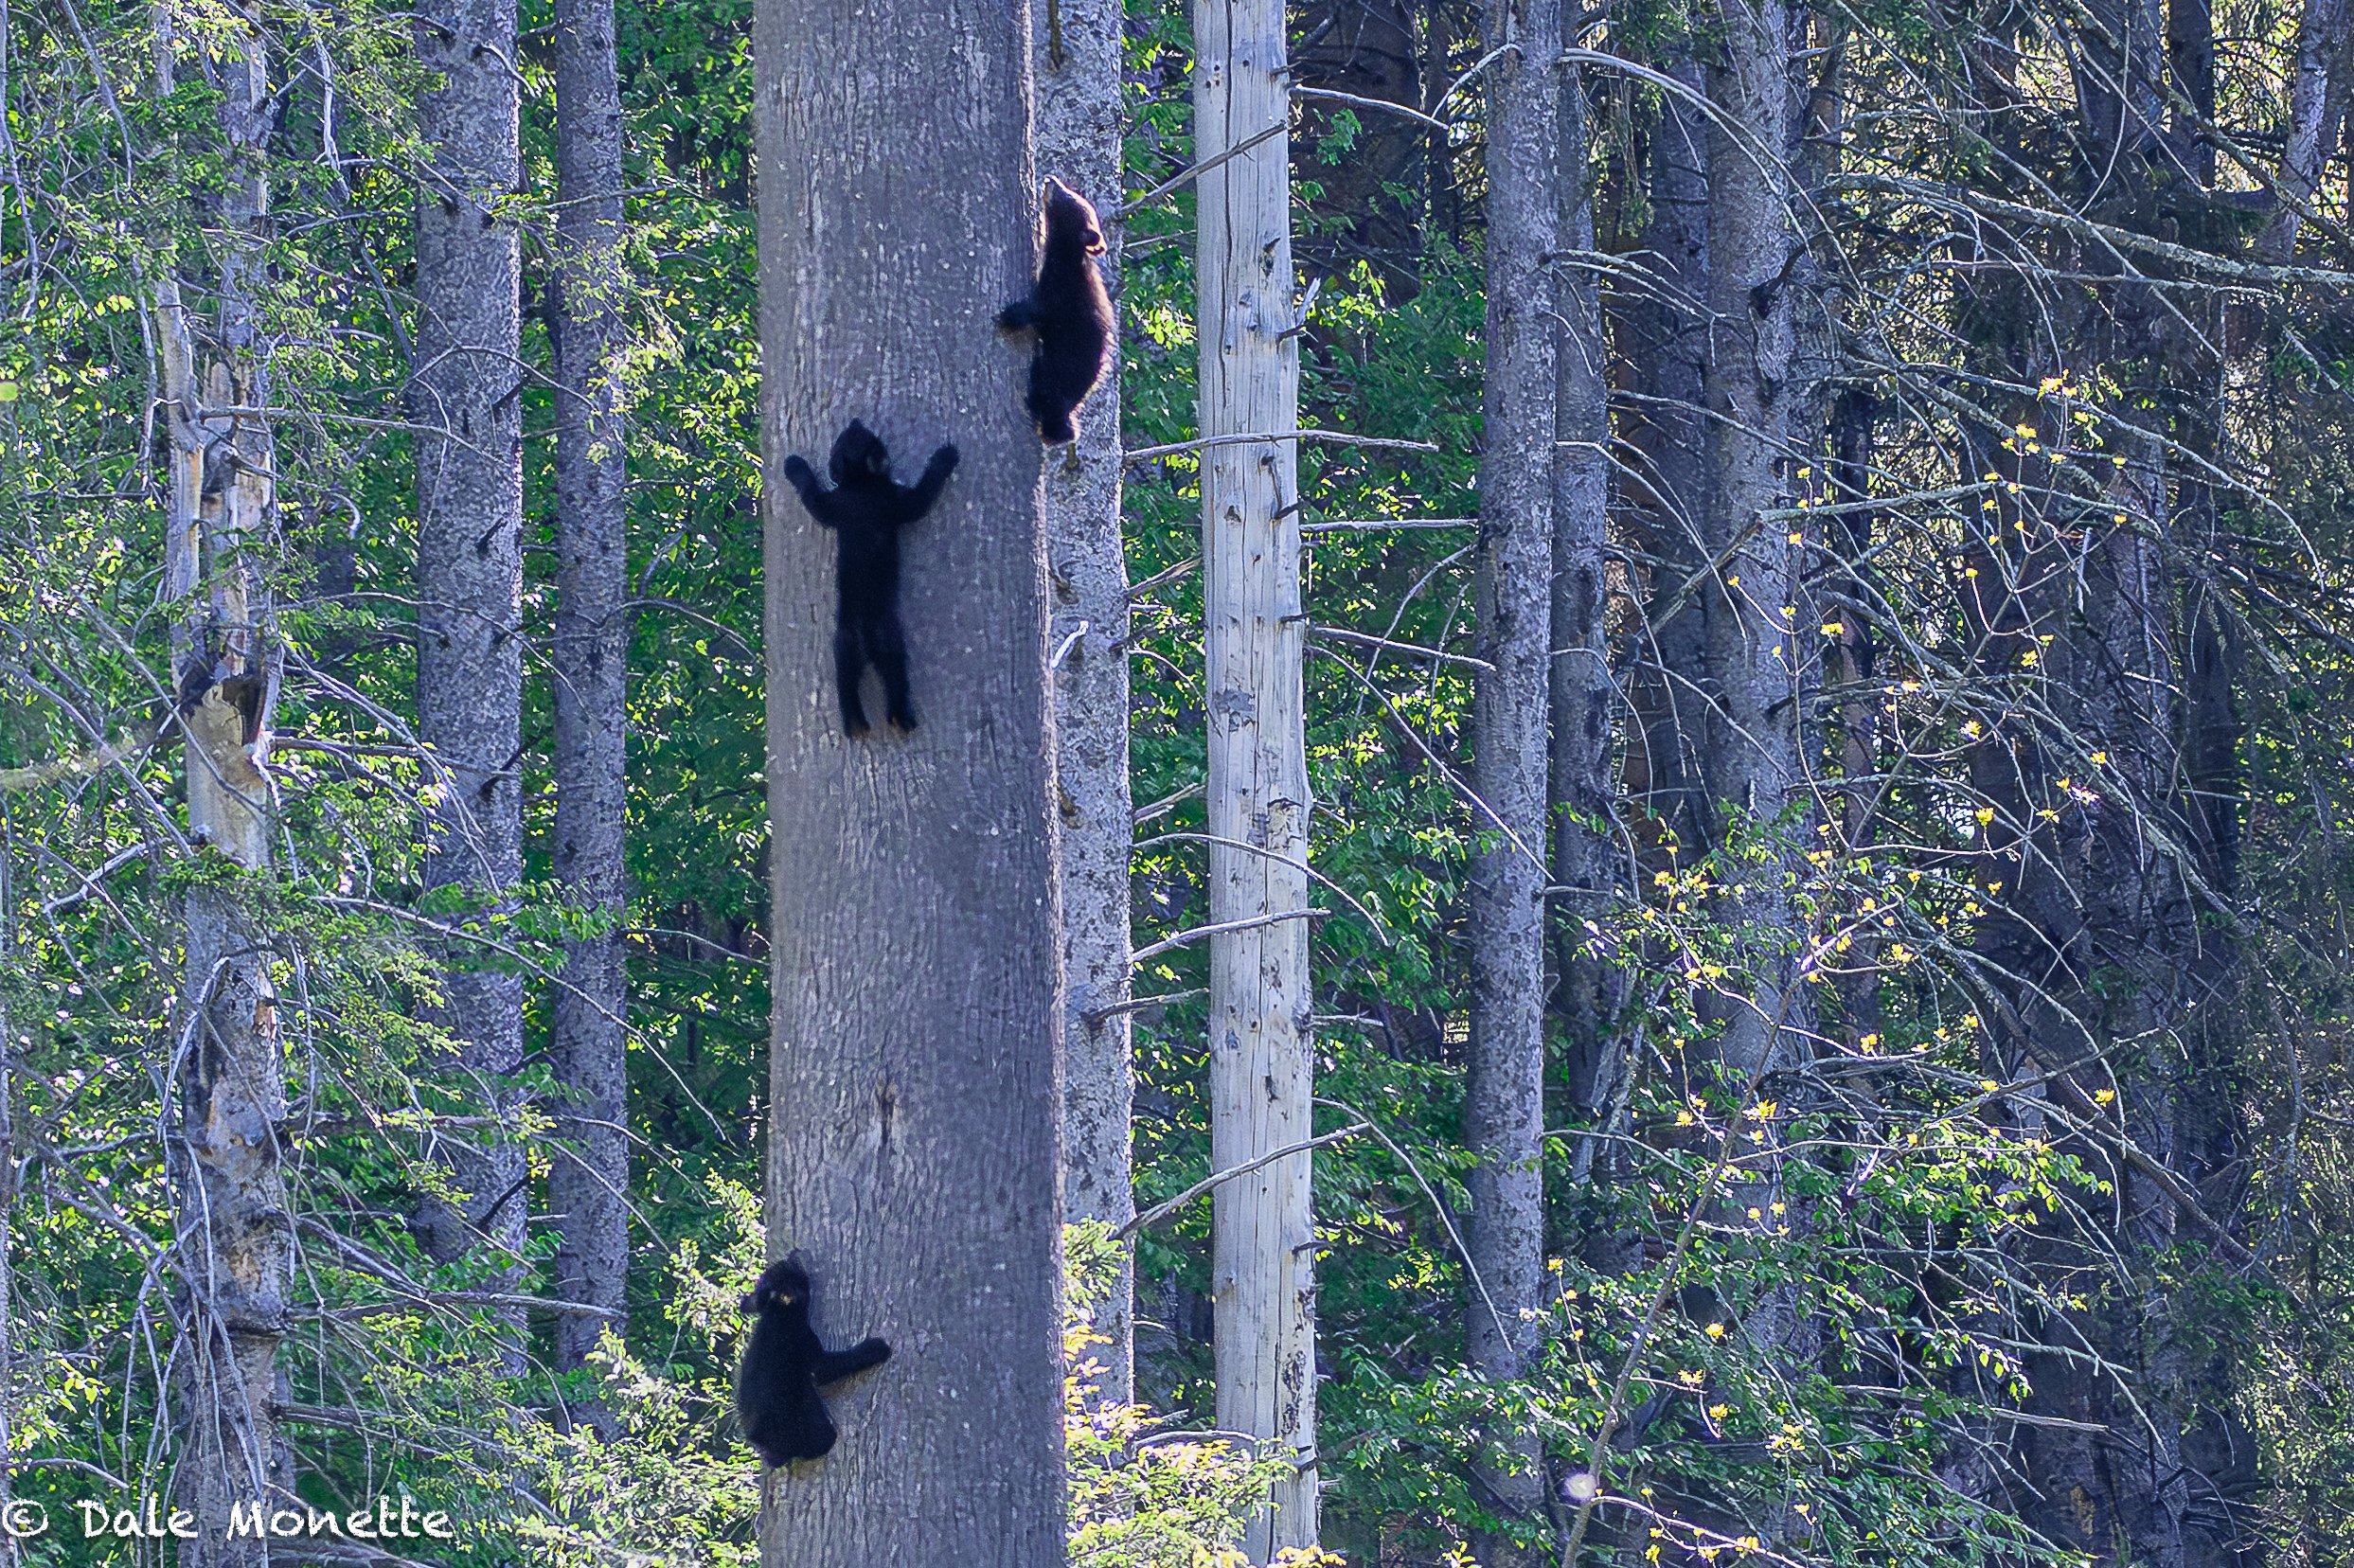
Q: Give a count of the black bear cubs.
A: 3